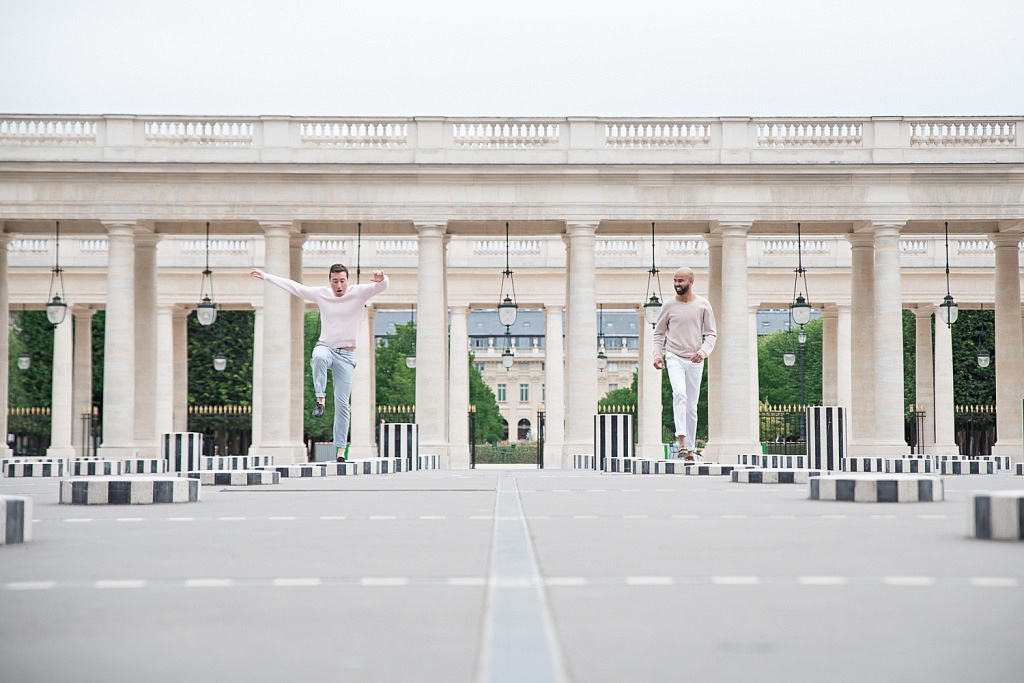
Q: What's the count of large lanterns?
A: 6